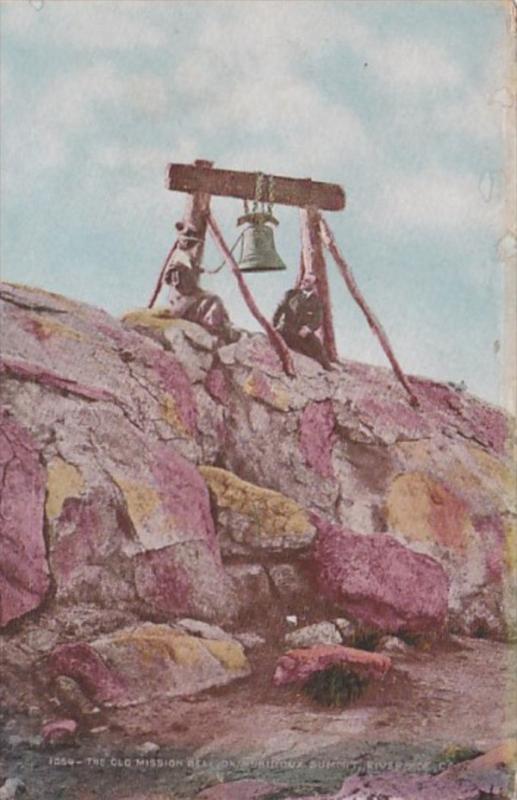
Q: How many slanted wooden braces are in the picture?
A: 3